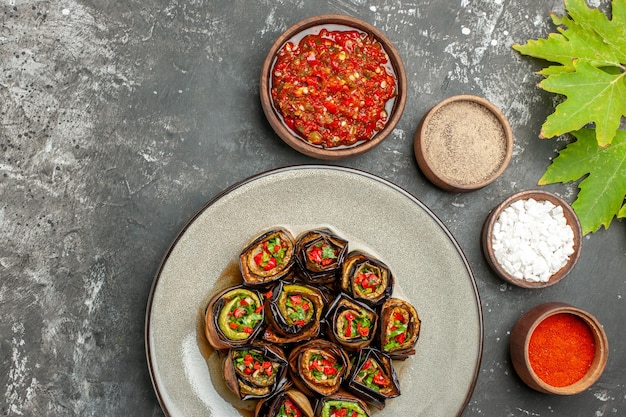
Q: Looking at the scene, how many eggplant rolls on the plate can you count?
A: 12